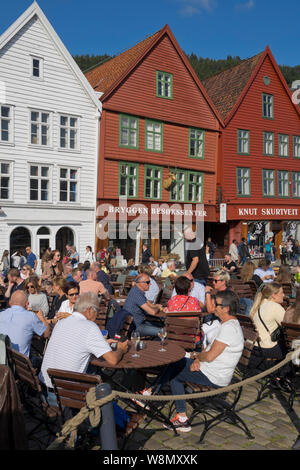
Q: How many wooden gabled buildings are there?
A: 3